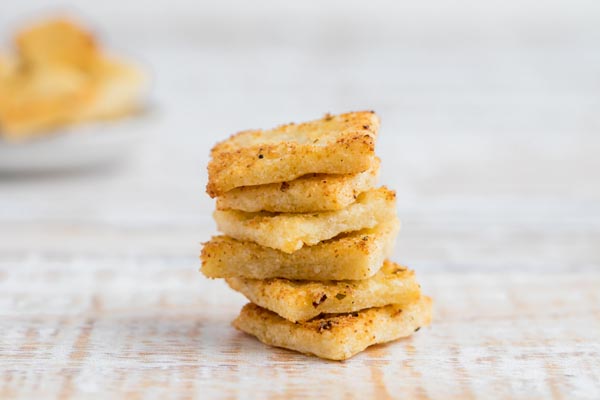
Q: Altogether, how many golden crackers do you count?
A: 6